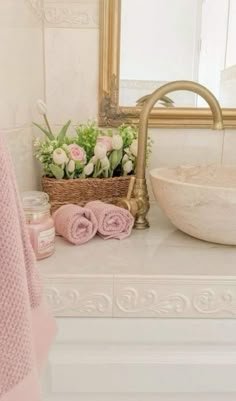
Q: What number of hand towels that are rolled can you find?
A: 2